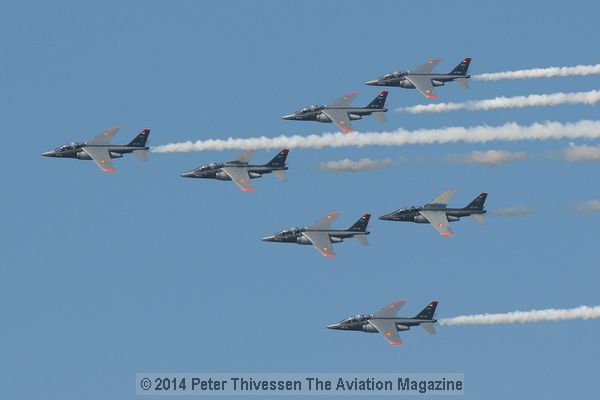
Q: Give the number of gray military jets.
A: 7